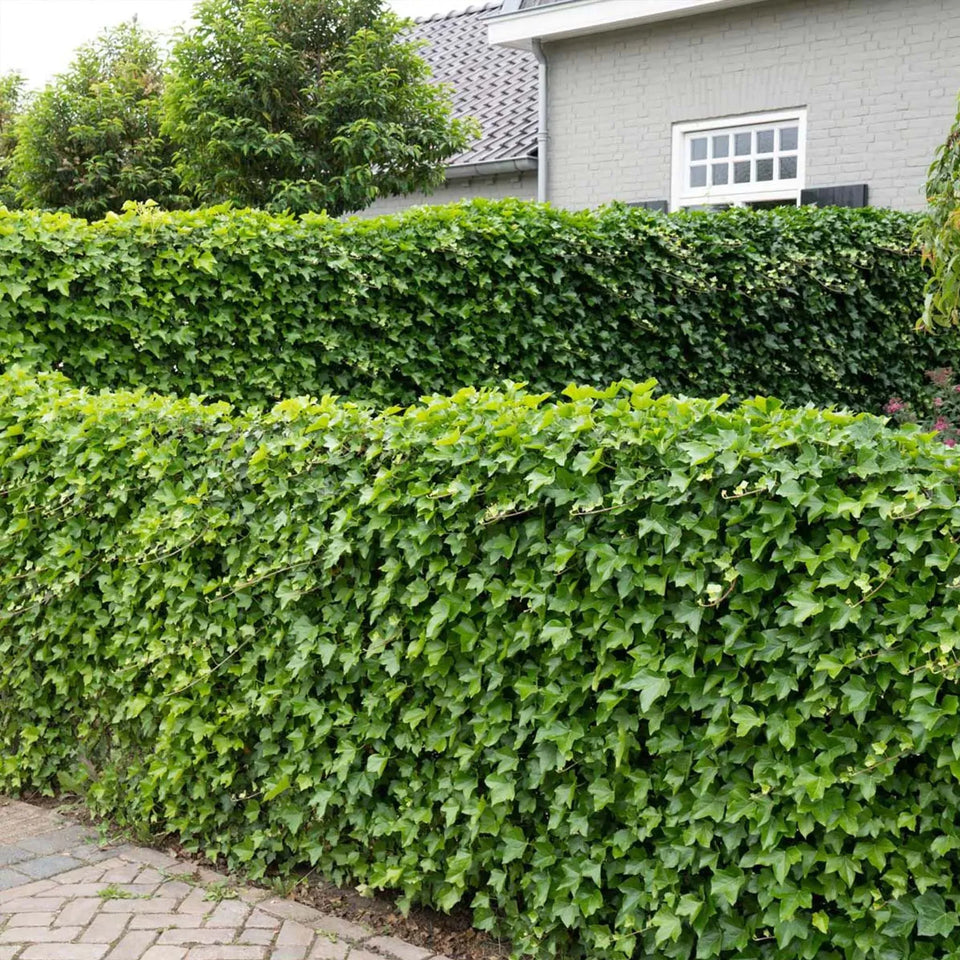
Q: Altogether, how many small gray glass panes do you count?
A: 10